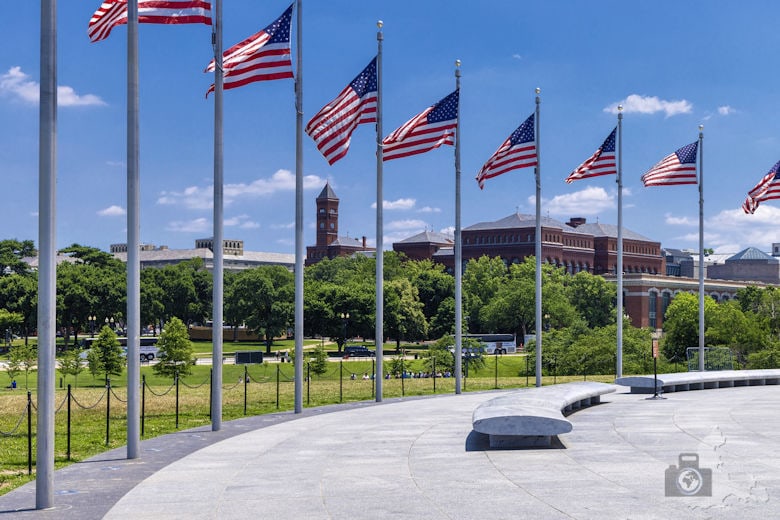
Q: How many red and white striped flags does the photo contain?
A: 8